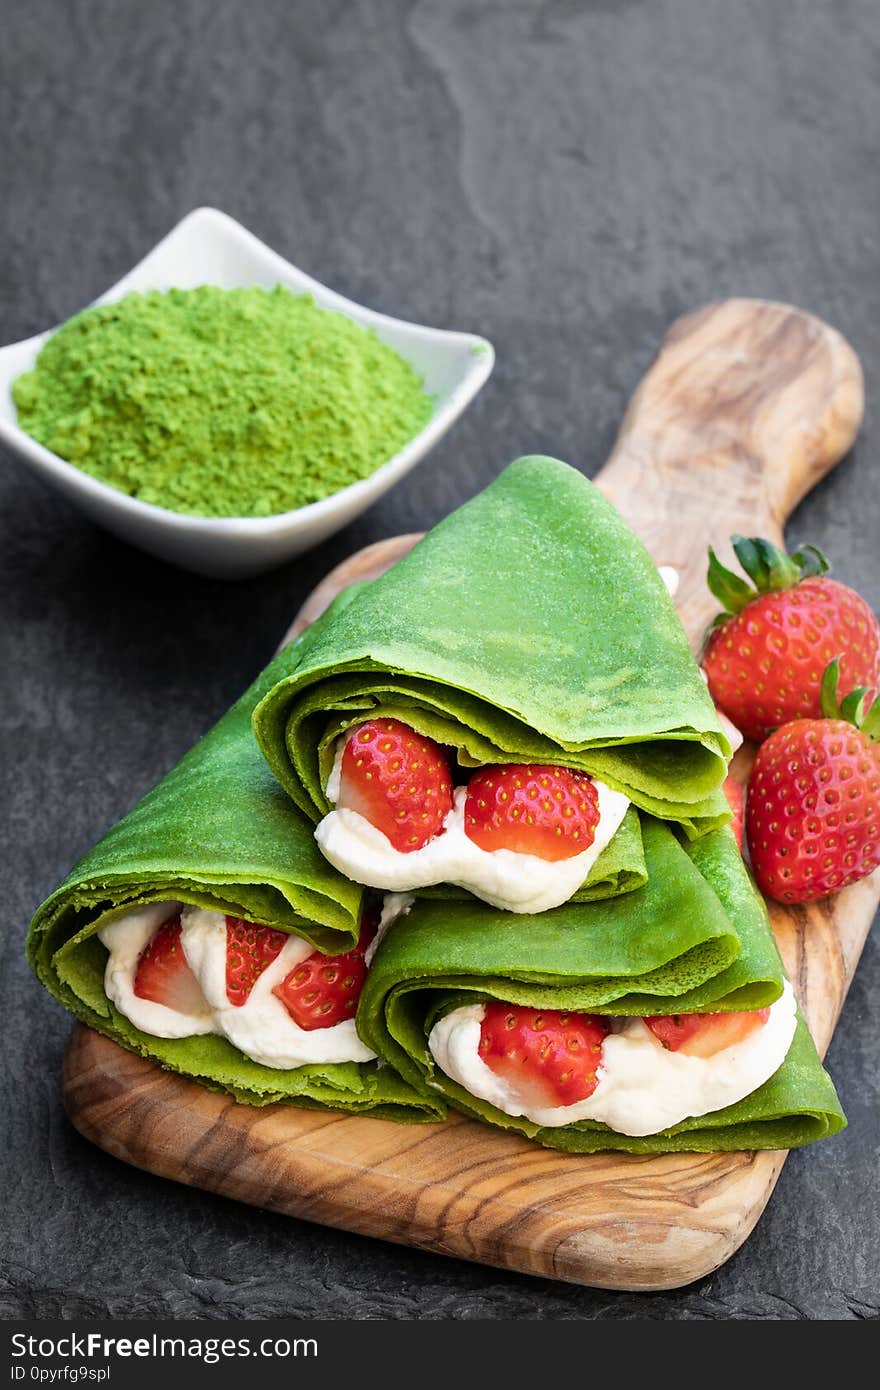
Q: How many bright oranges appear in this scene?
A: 0